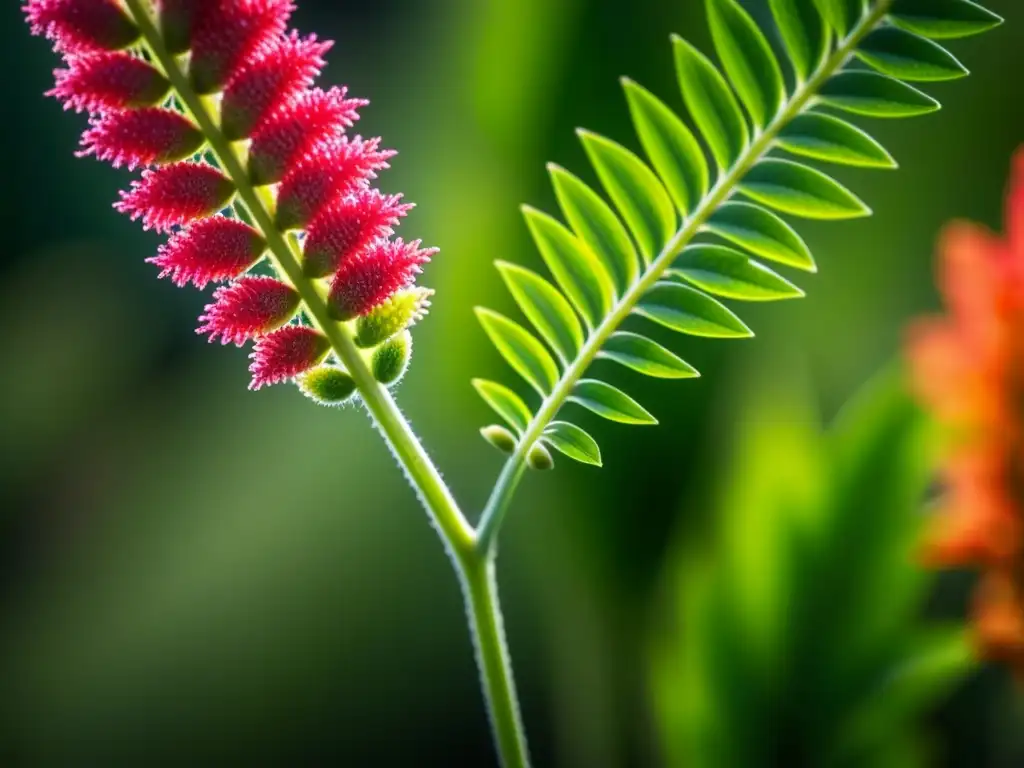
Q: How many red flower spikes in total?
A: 14